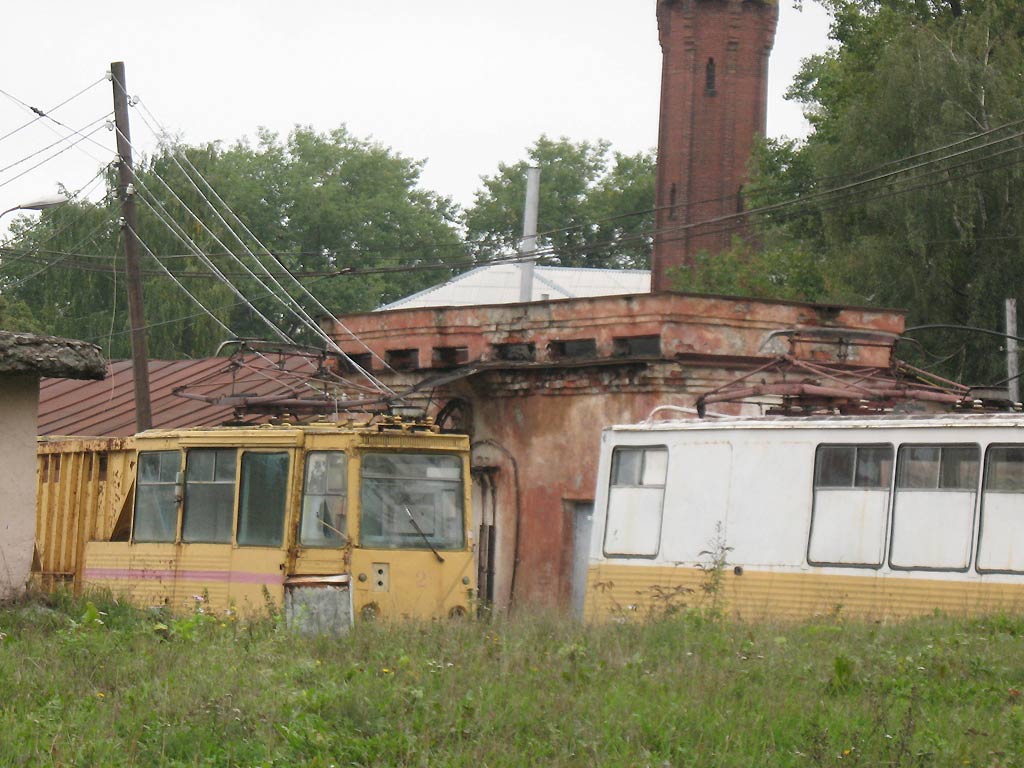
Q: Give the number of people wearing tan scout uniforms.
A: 0